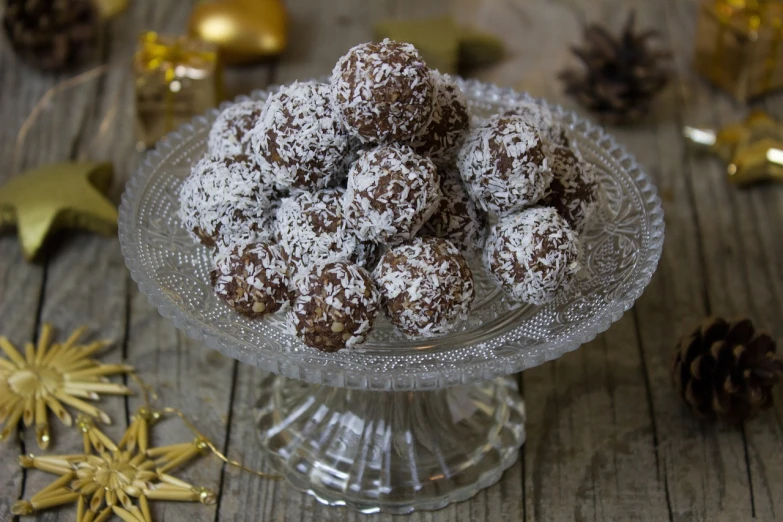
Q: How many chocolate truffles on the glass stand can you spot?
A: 15